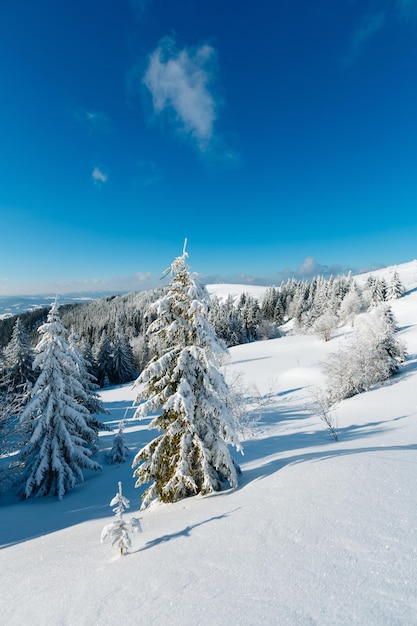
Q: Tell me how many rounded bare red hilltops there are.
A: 0